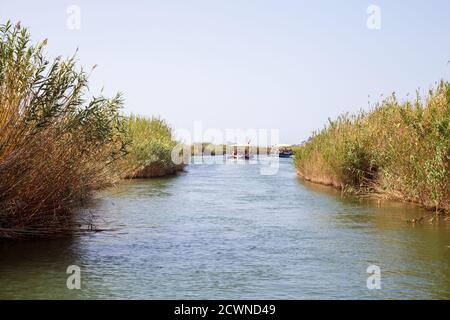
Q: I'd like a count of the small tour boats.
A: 2